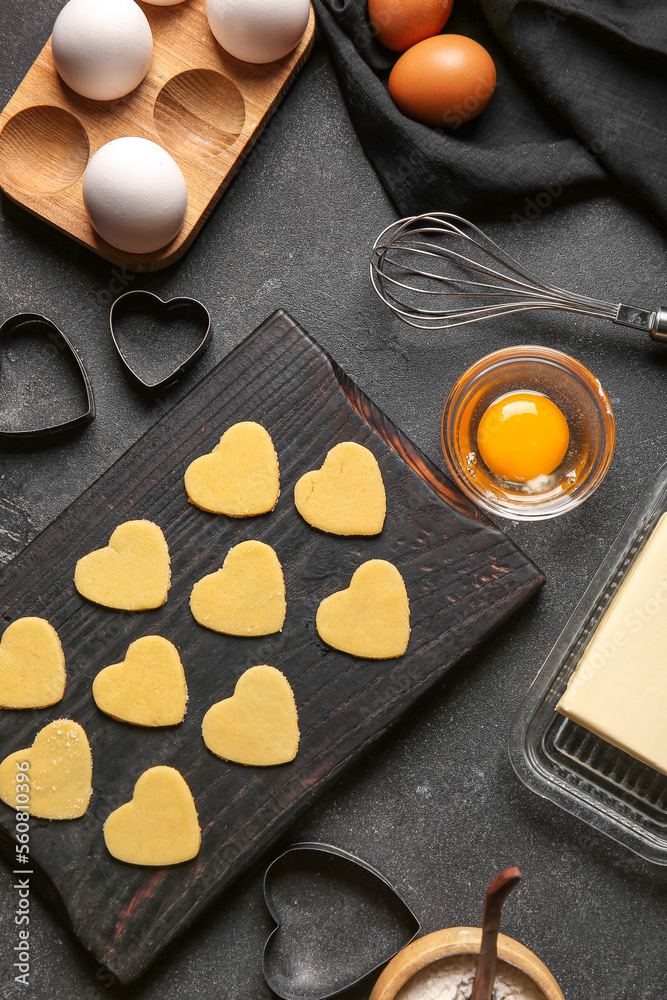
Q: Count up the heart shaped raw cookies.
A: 10